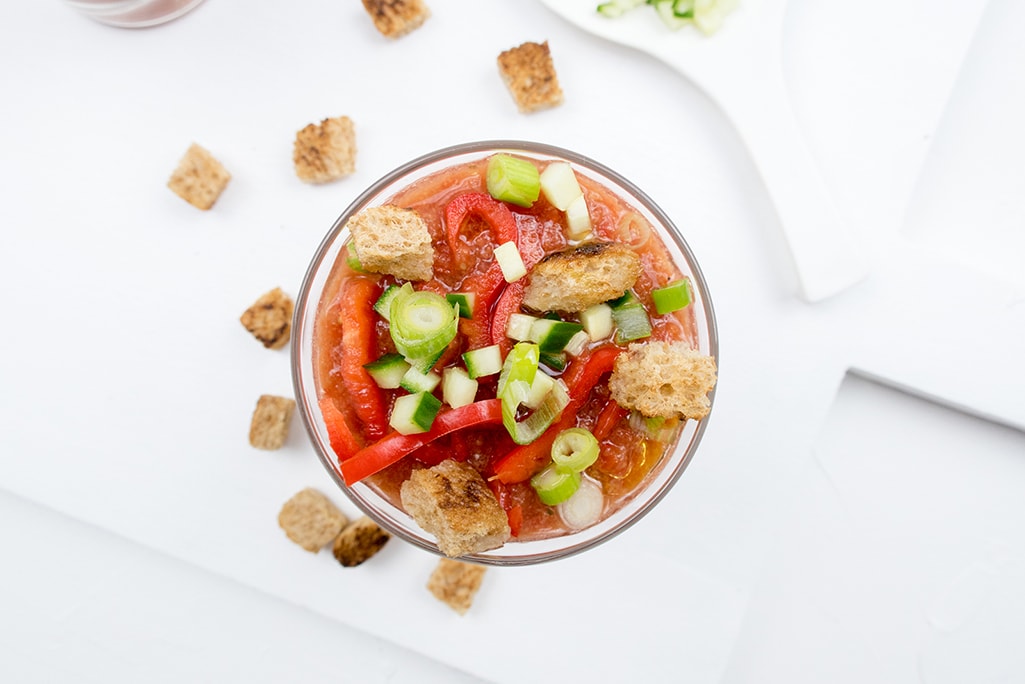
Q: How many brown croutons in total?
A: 13